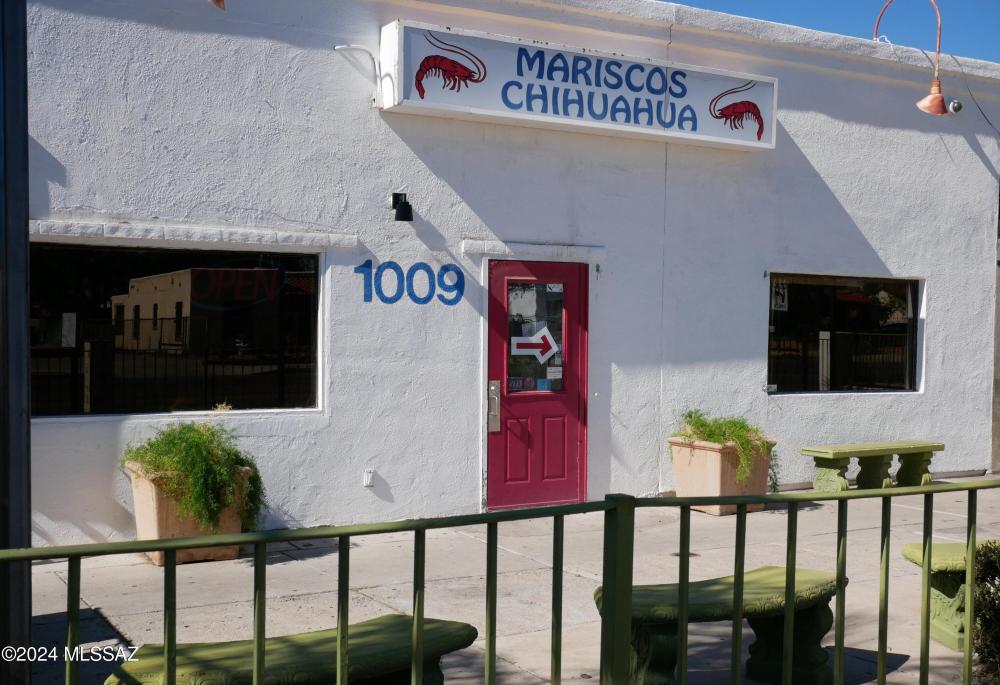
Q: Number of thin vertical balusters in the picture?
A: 14